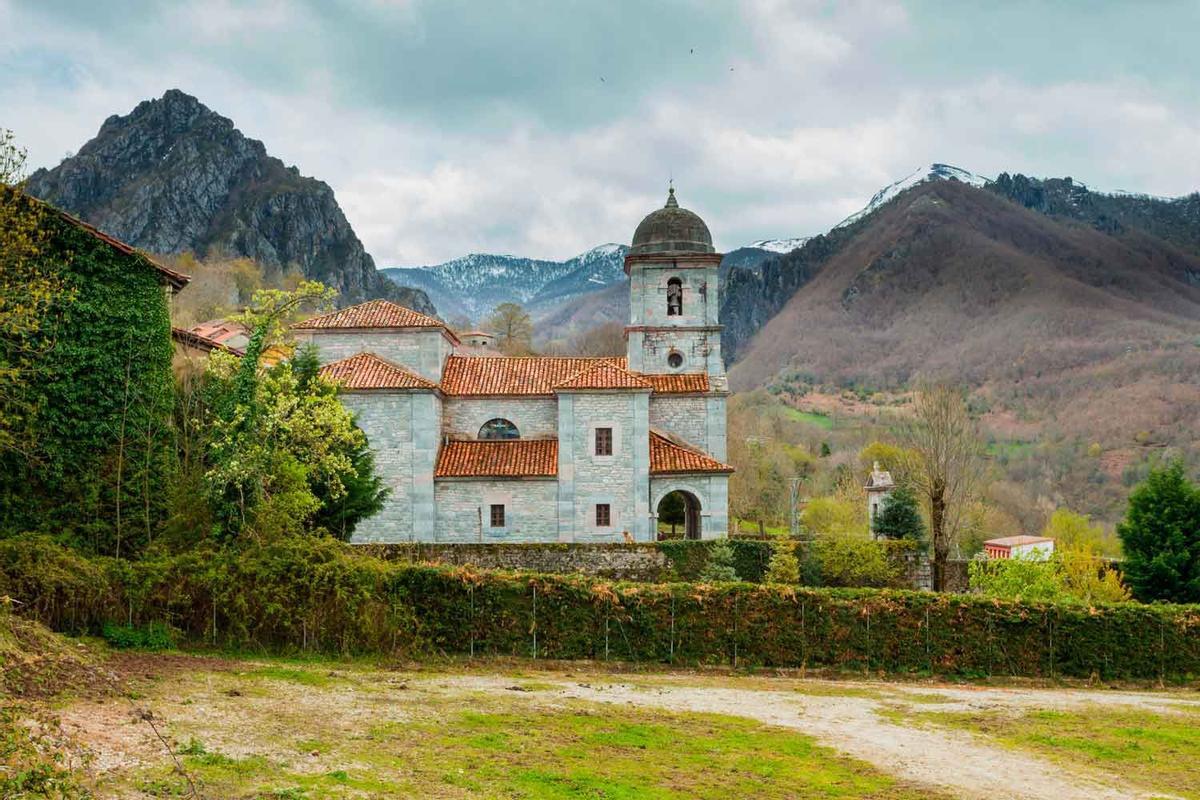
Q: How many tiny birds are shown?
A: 3